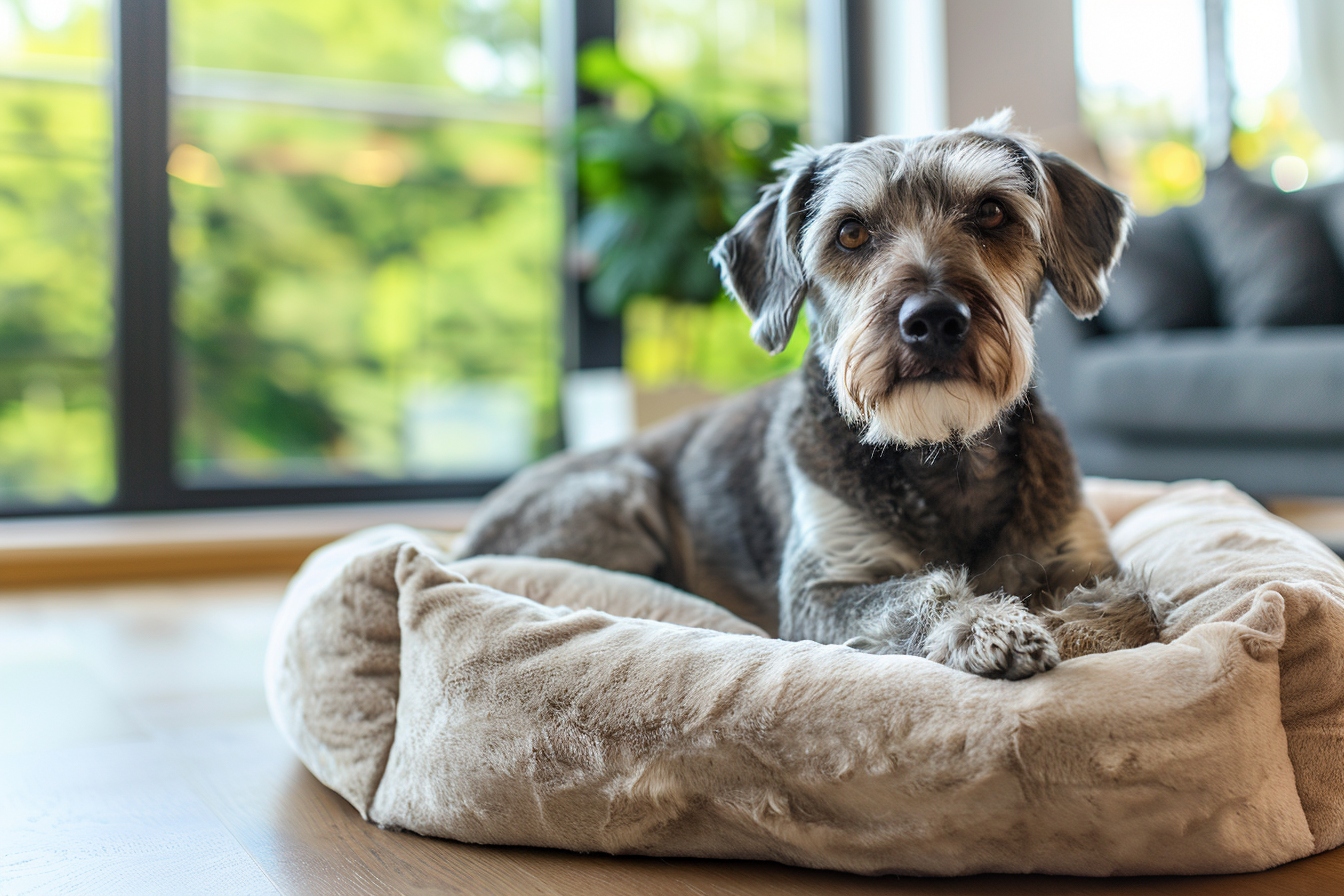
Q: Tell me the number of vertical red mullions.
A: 0